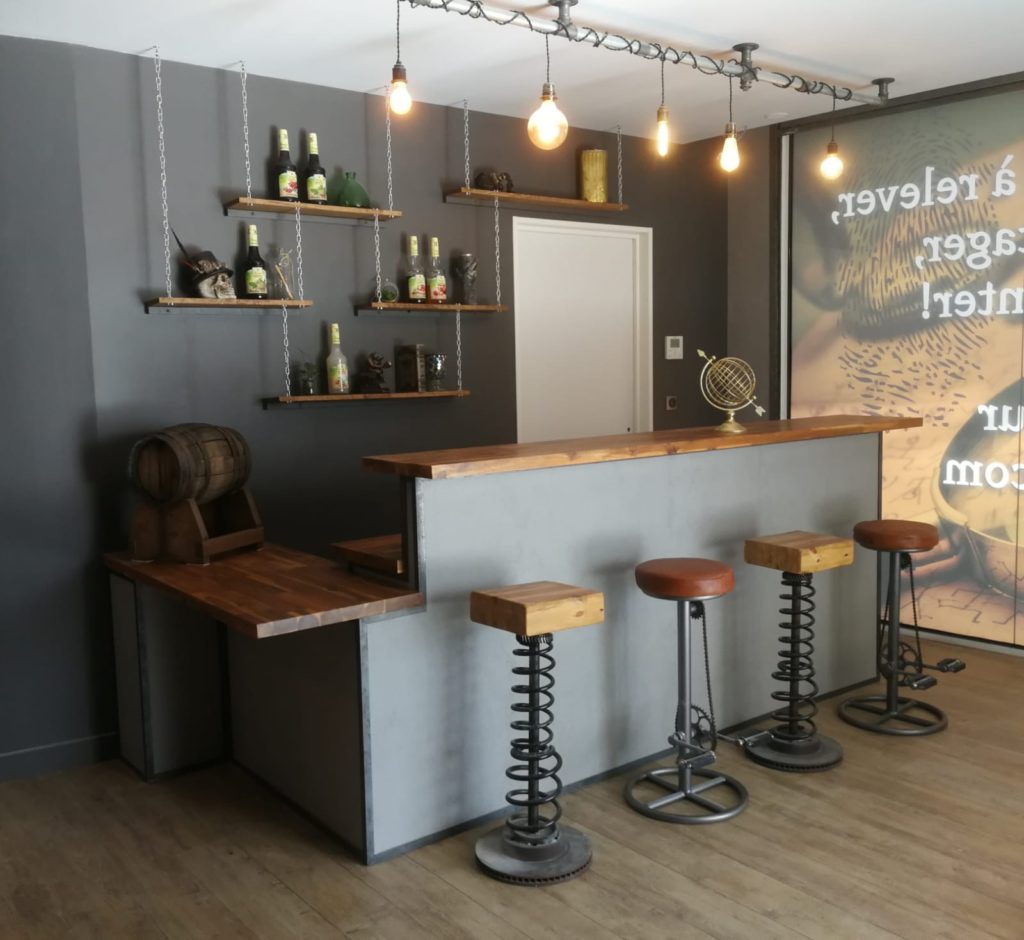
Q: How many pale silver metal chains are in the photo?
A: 10